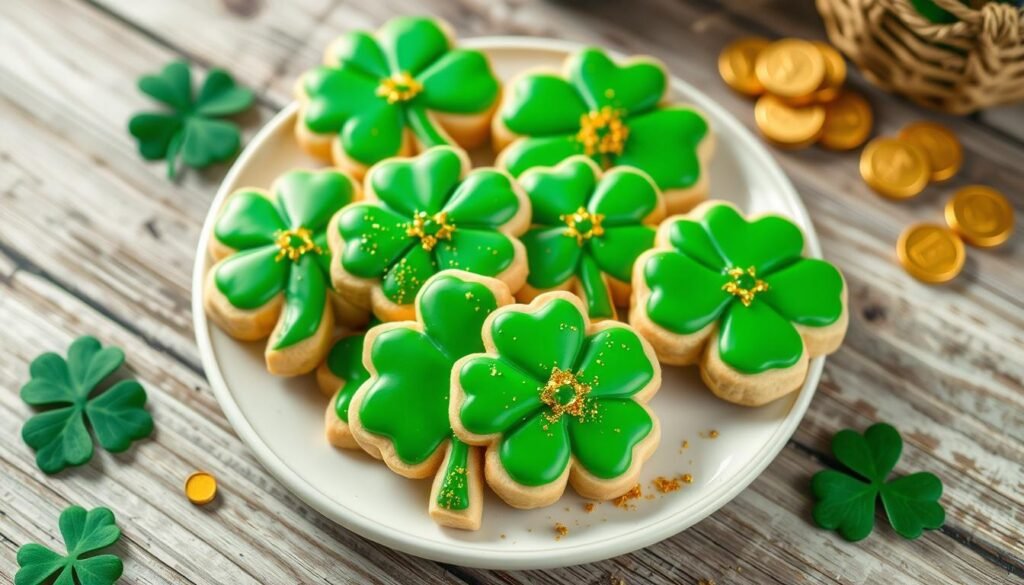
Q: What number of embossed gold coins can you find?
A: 9